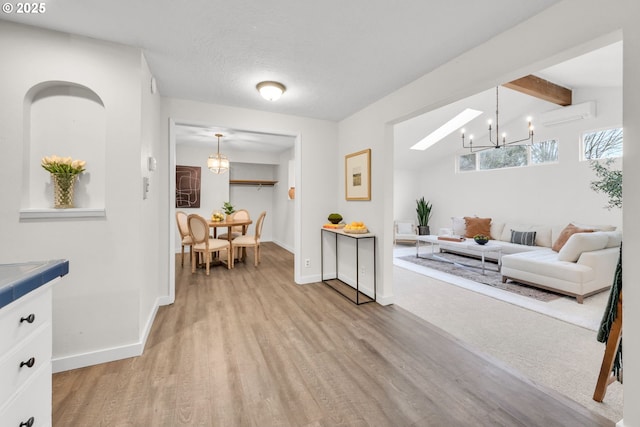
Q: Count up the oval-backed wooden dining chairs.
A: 4